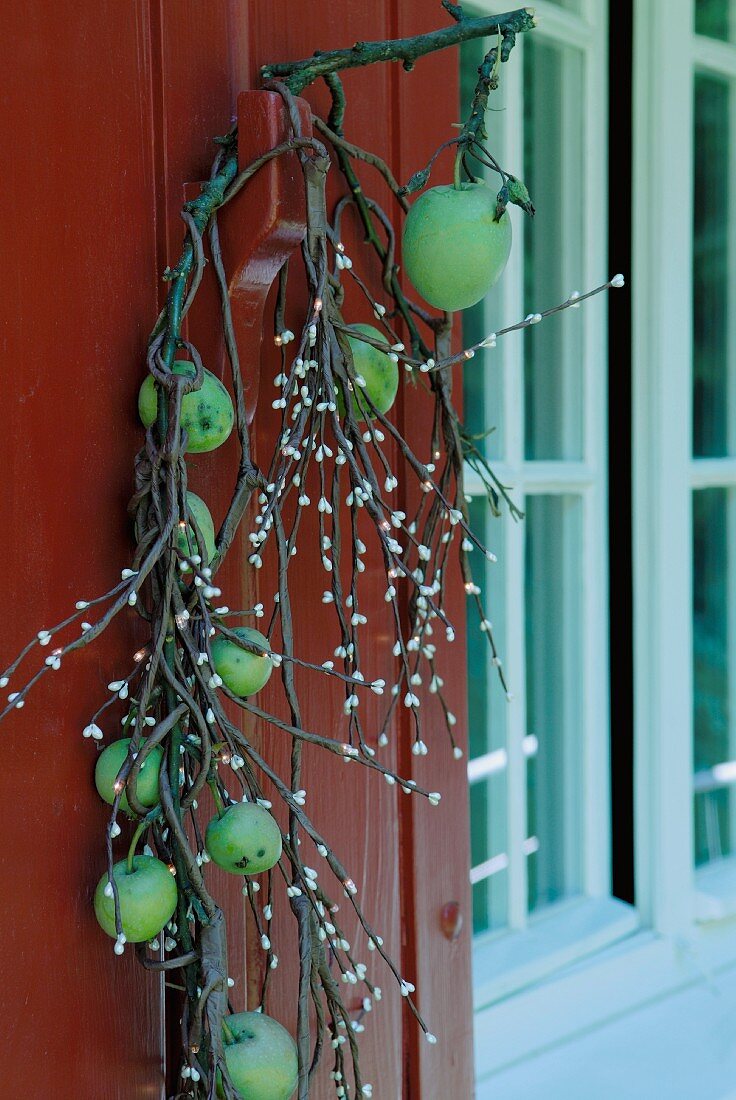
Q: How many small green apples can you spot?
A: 9